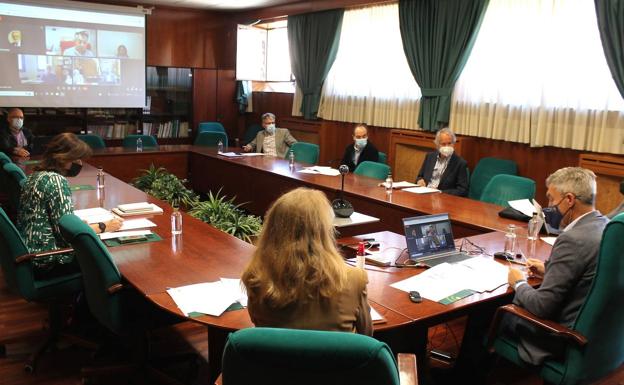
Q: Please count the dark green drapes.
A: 3